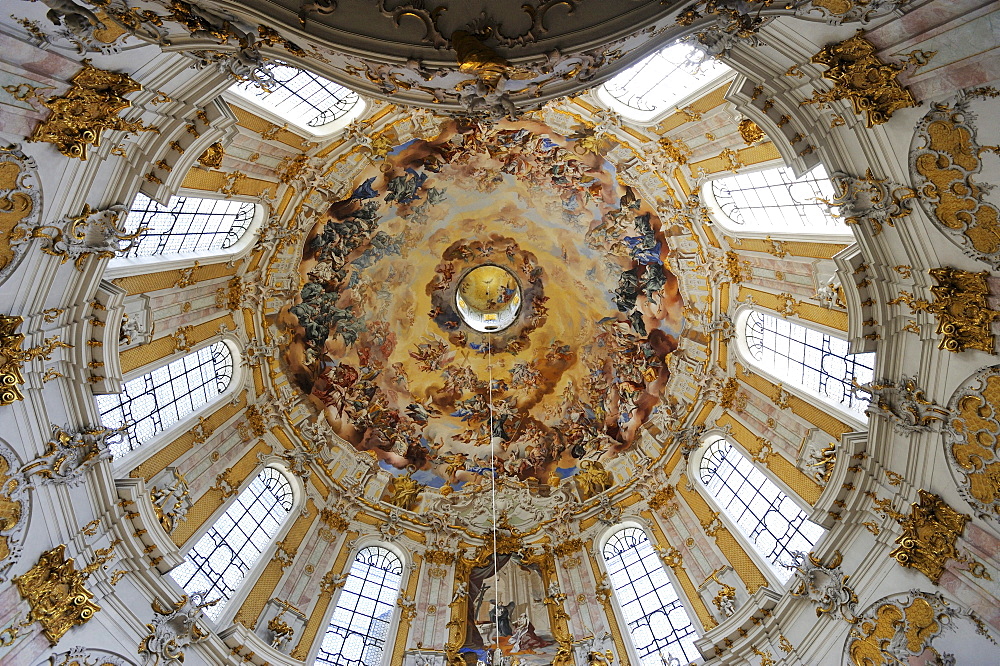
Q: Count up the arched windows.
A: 10